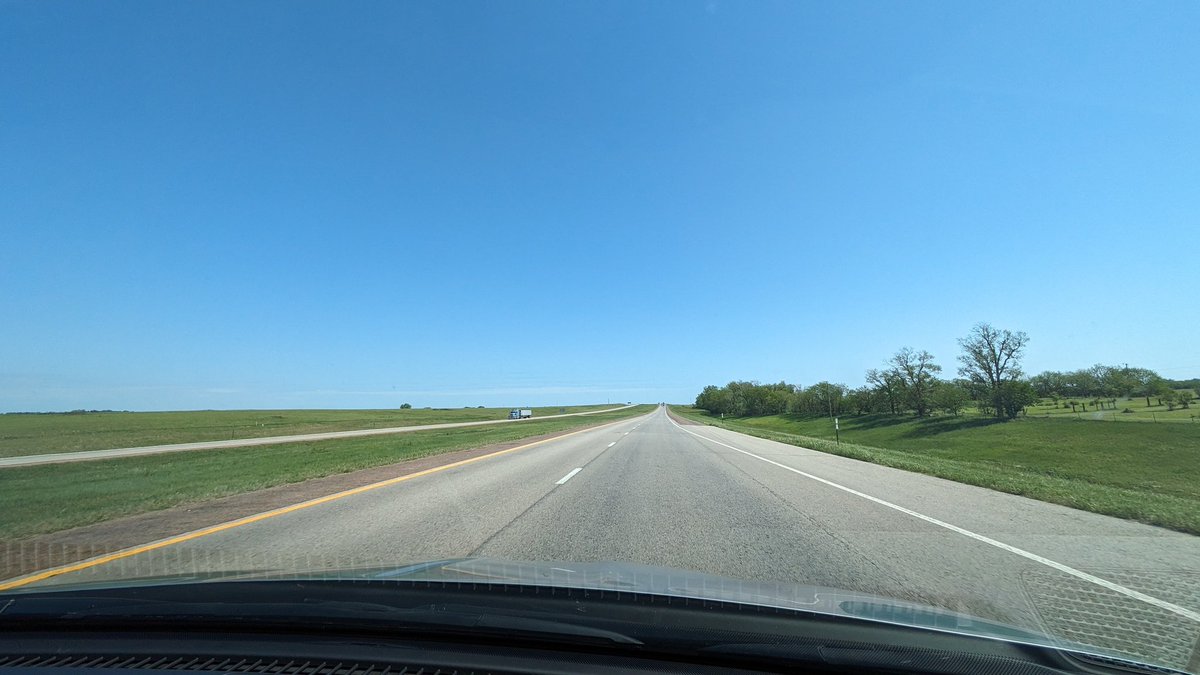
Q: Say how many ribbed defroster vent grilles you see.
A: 1